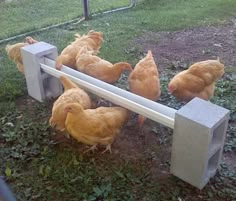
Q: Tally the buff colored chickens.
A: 7